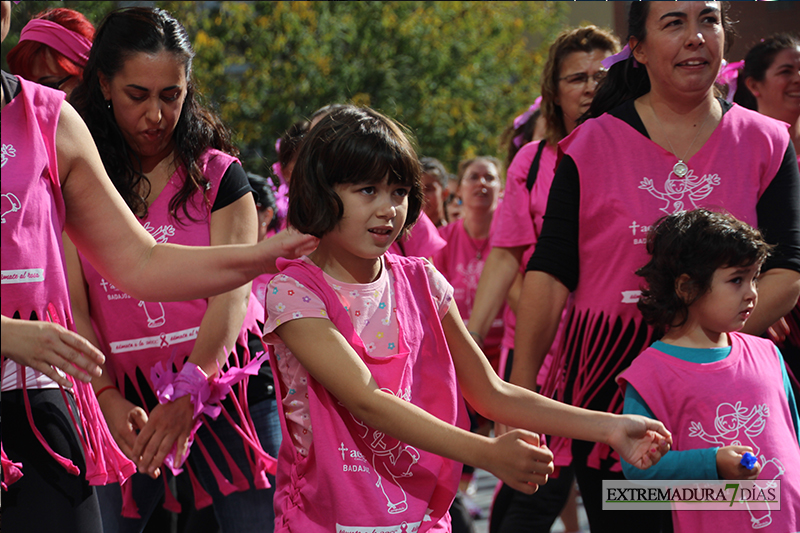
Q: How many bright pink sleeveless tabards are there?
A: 5